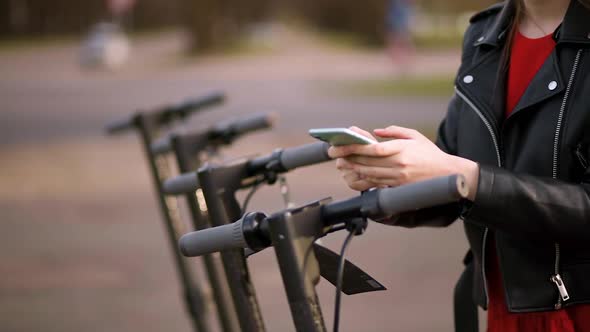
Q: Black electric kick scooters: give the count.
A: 4